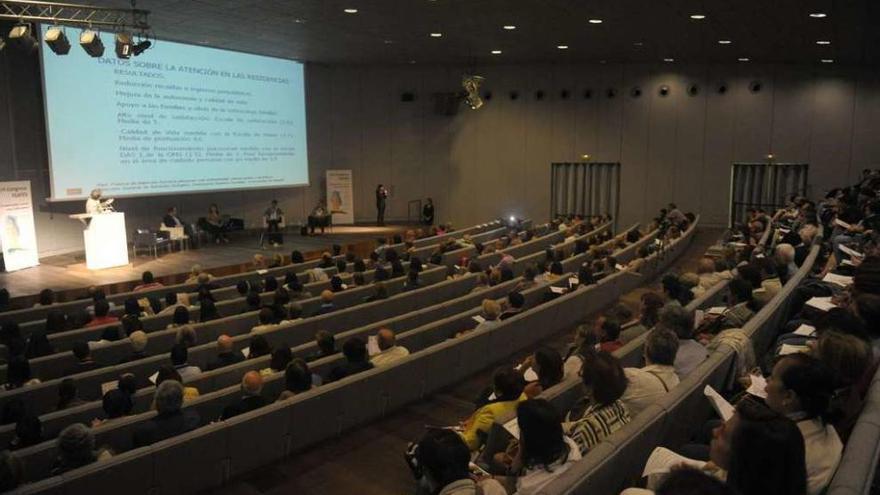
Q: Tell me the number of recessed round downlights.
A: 13